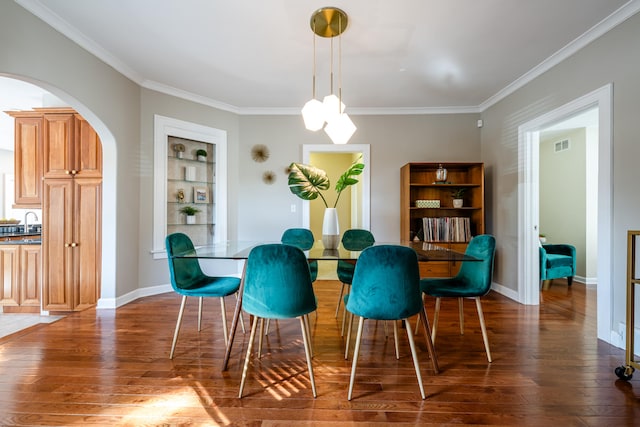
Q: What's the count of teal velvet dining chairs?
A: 6